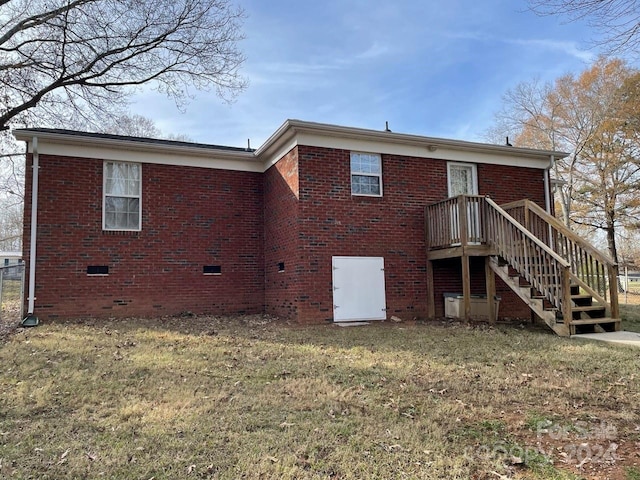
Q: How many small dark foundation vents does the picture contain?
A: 3